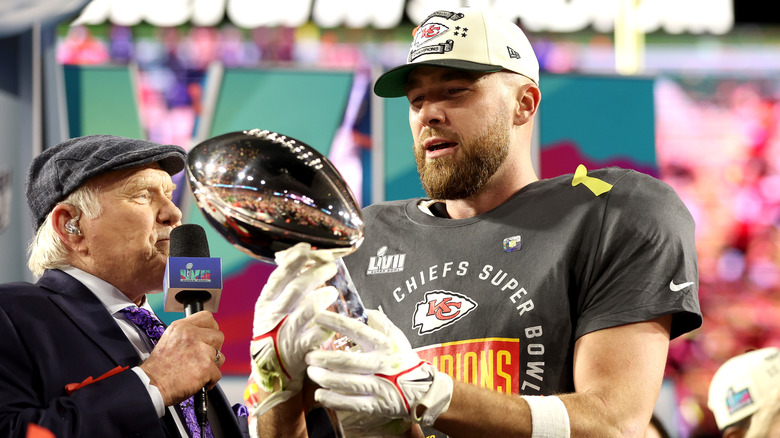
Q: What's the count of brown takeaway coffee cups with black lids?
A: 0